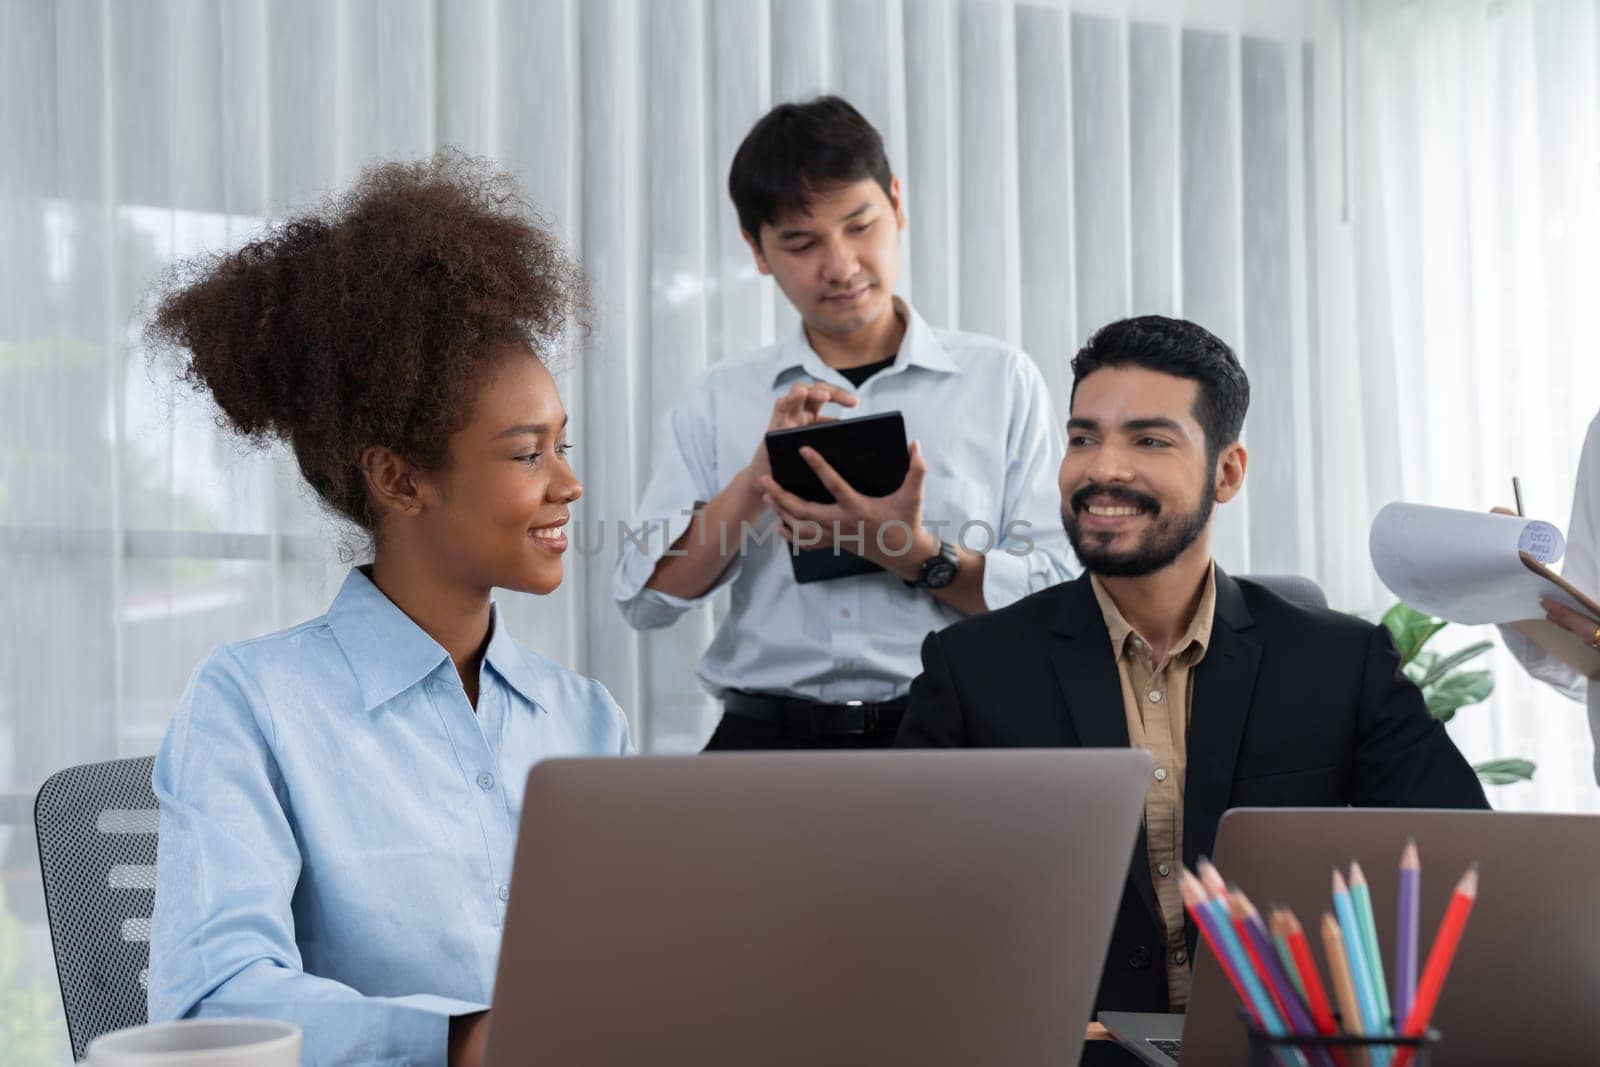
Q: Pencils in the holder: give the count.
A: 12